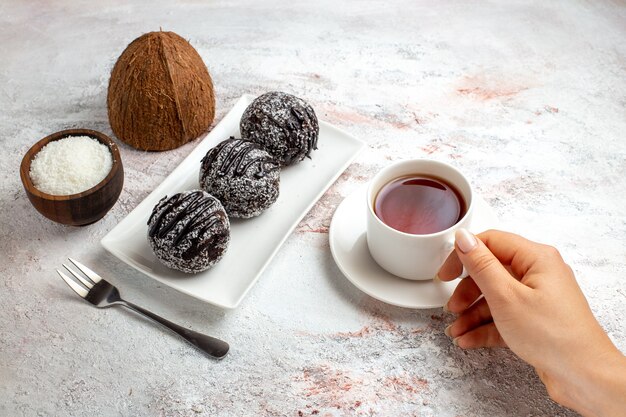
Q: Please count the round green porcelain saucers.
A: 0